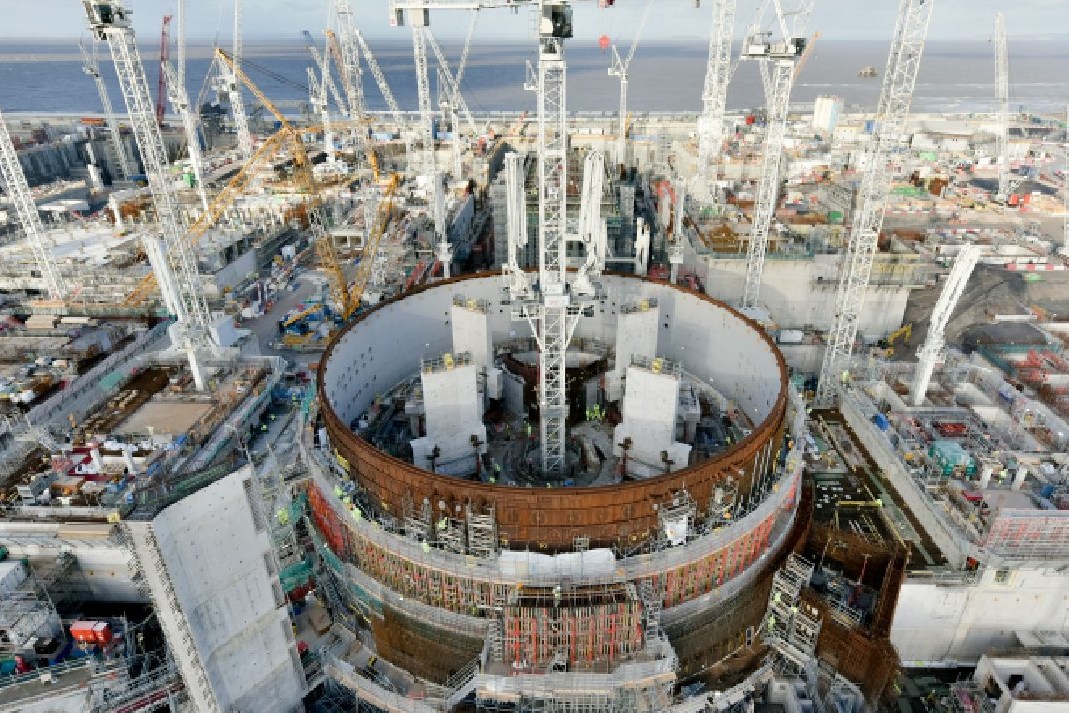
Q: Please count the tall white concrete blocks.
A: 4